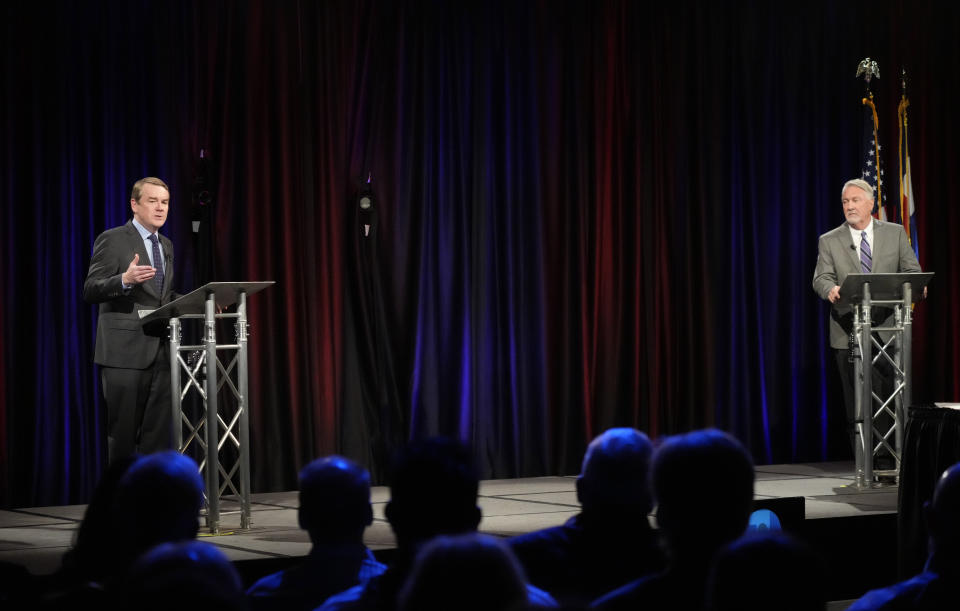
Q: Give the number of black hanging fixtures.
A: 2